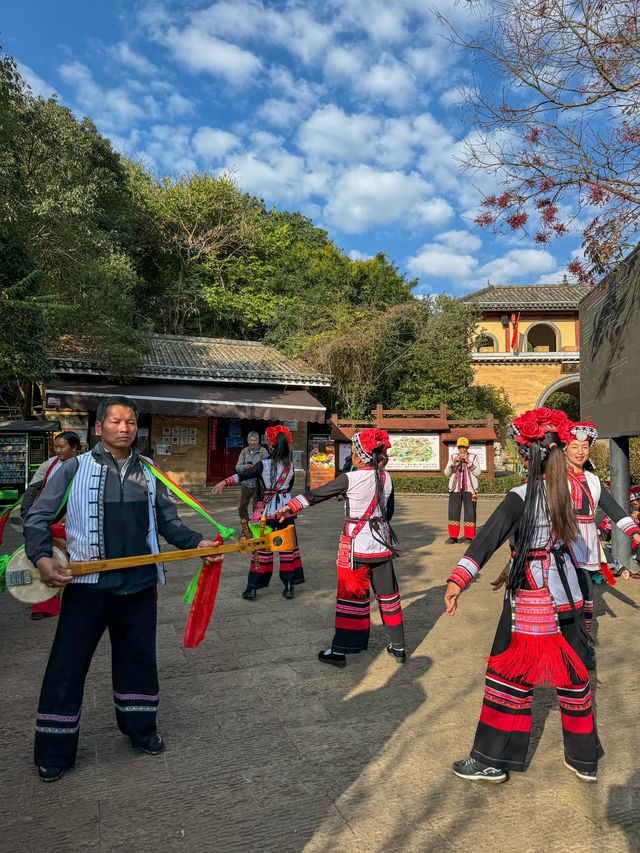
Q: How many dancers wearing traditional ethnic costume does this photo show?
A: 4